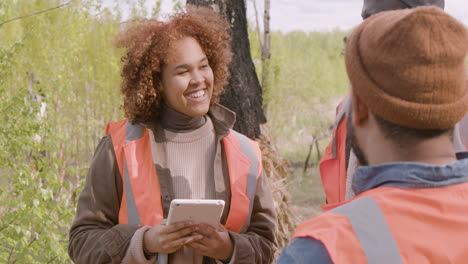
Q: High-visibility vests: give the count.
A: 3